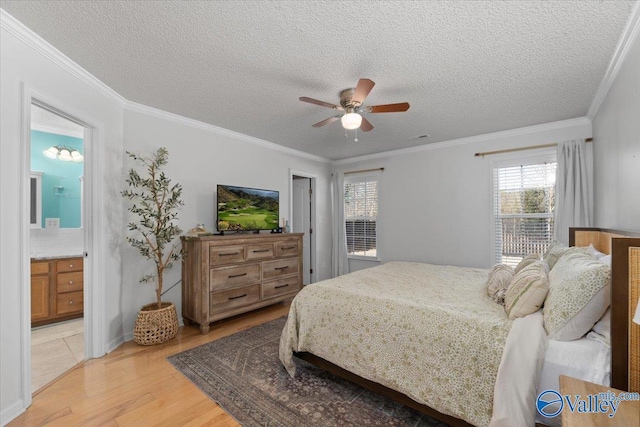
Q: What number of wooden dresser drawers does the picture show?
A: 7